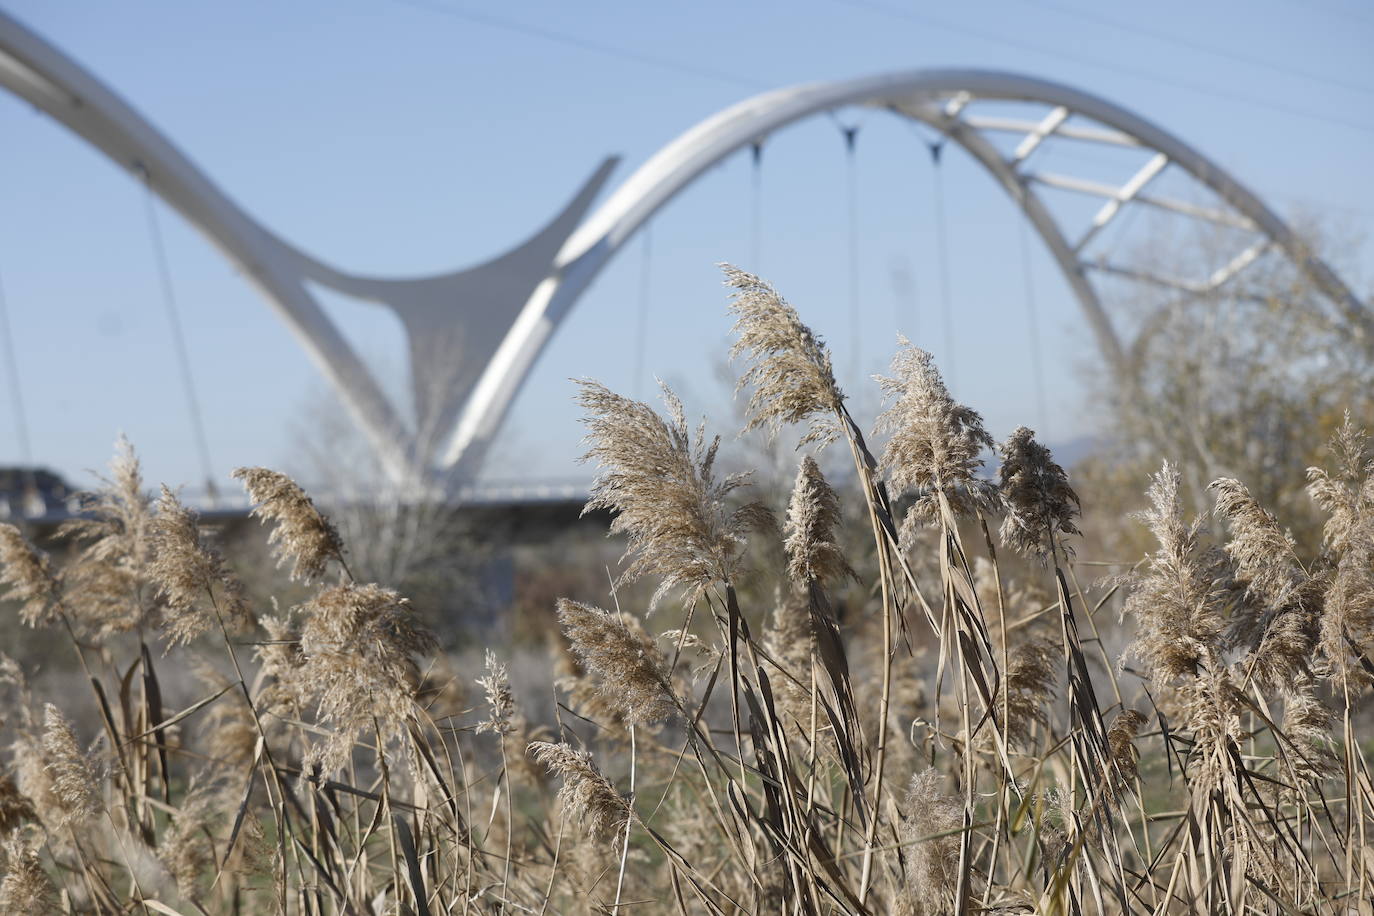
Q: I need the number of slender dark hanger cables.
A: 7